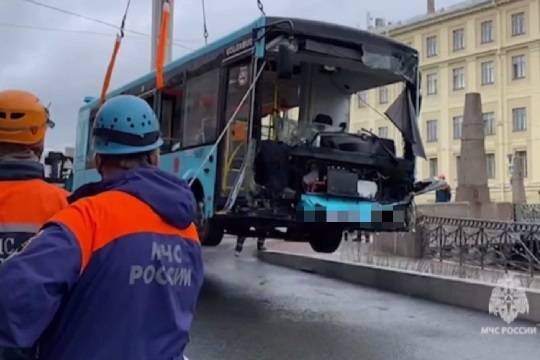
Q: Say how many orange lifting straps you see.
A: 2